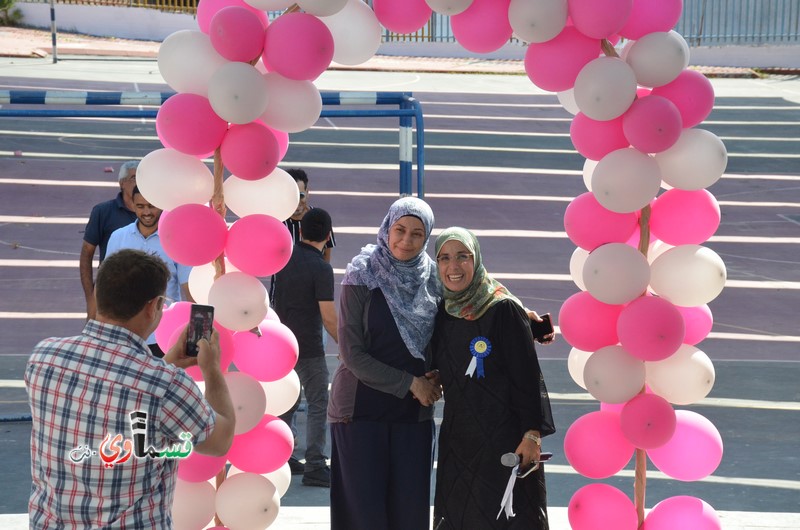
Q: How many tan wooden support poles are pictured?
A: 2